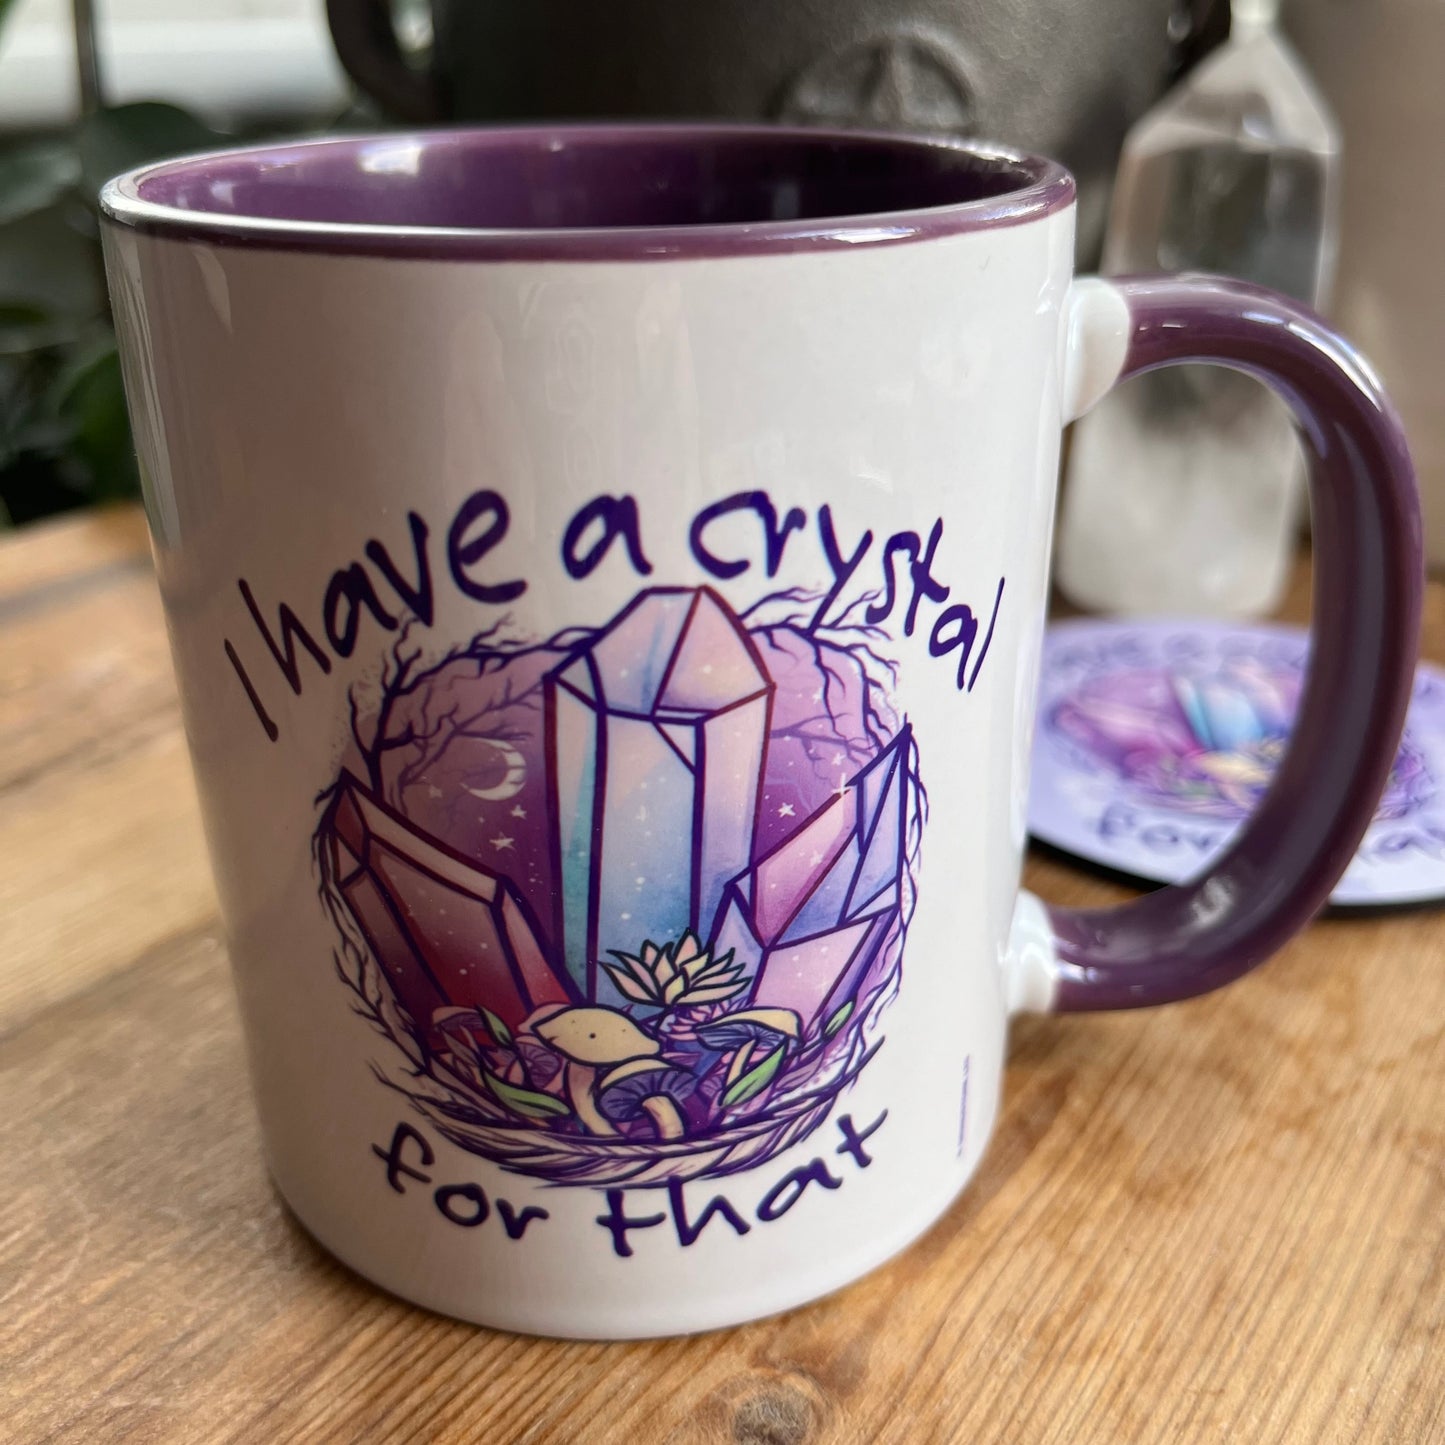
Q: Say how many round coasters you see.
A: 1